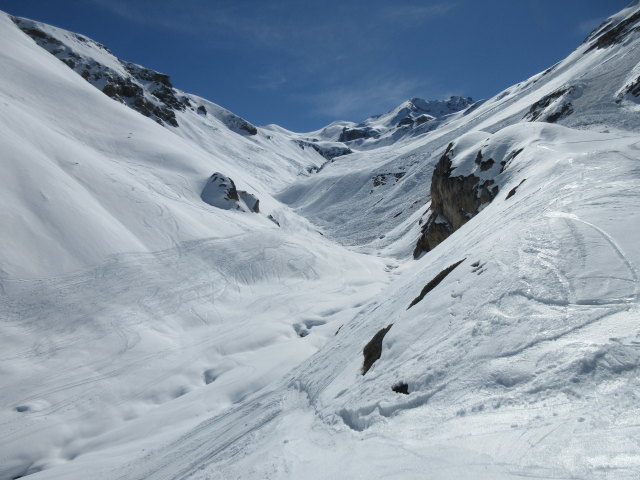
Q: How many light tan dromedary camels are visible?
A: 0